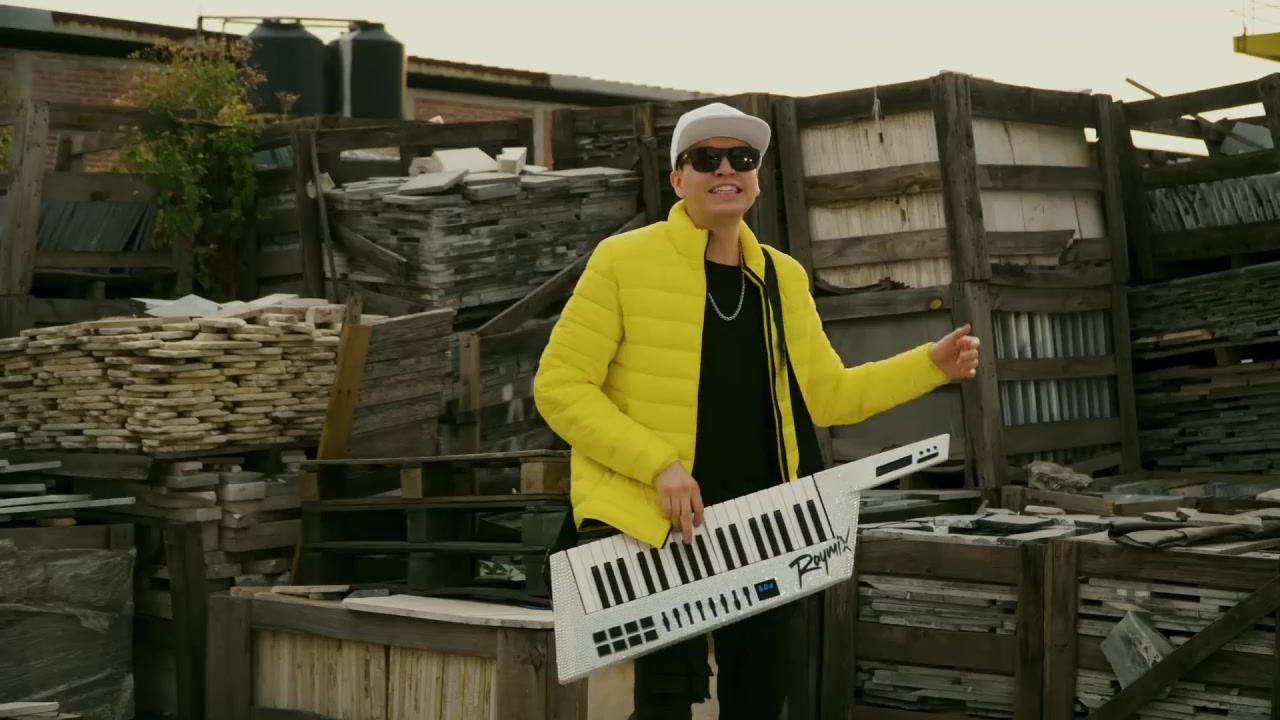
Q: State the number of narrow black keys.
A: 15